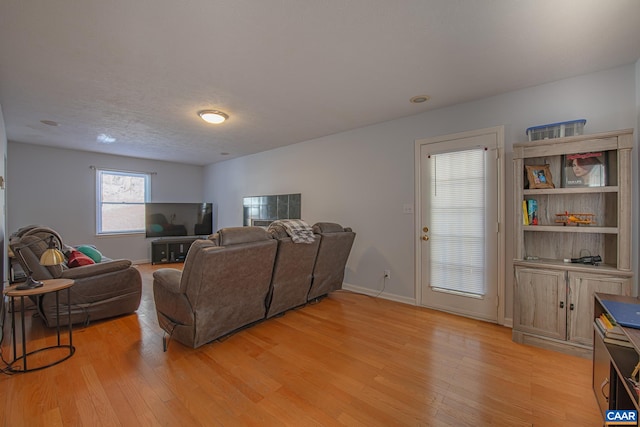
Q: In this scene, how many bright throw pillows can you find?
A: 2